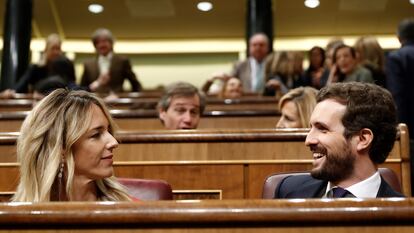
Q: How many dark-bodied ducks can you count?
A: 0